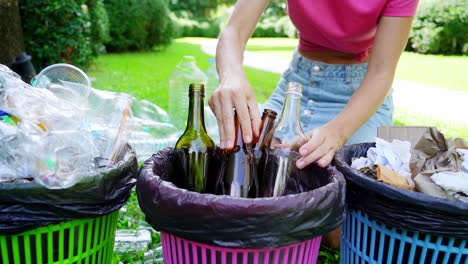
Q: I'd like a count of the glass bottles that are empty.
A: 4